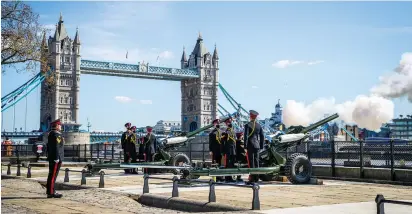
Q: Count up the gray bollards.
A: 11